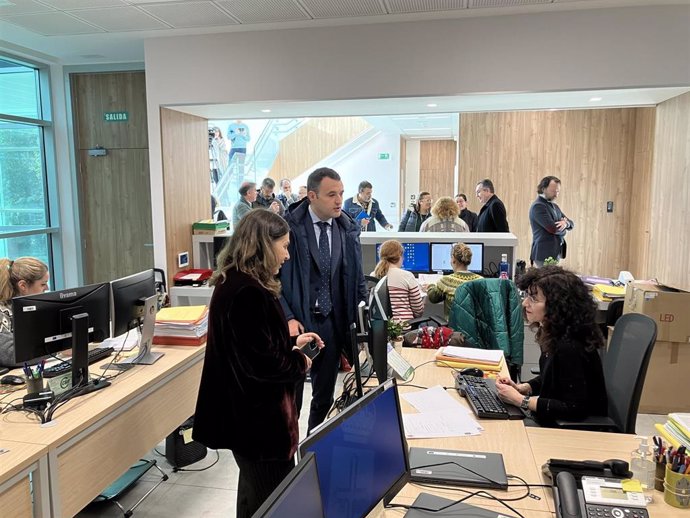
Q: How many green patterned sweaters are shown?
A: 1